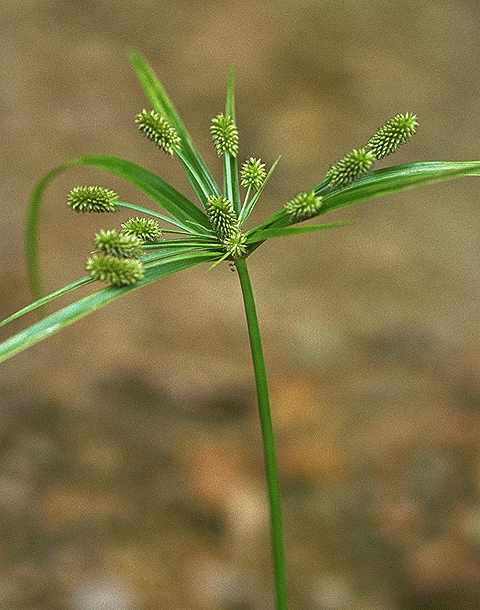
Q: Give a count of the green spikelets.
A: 12